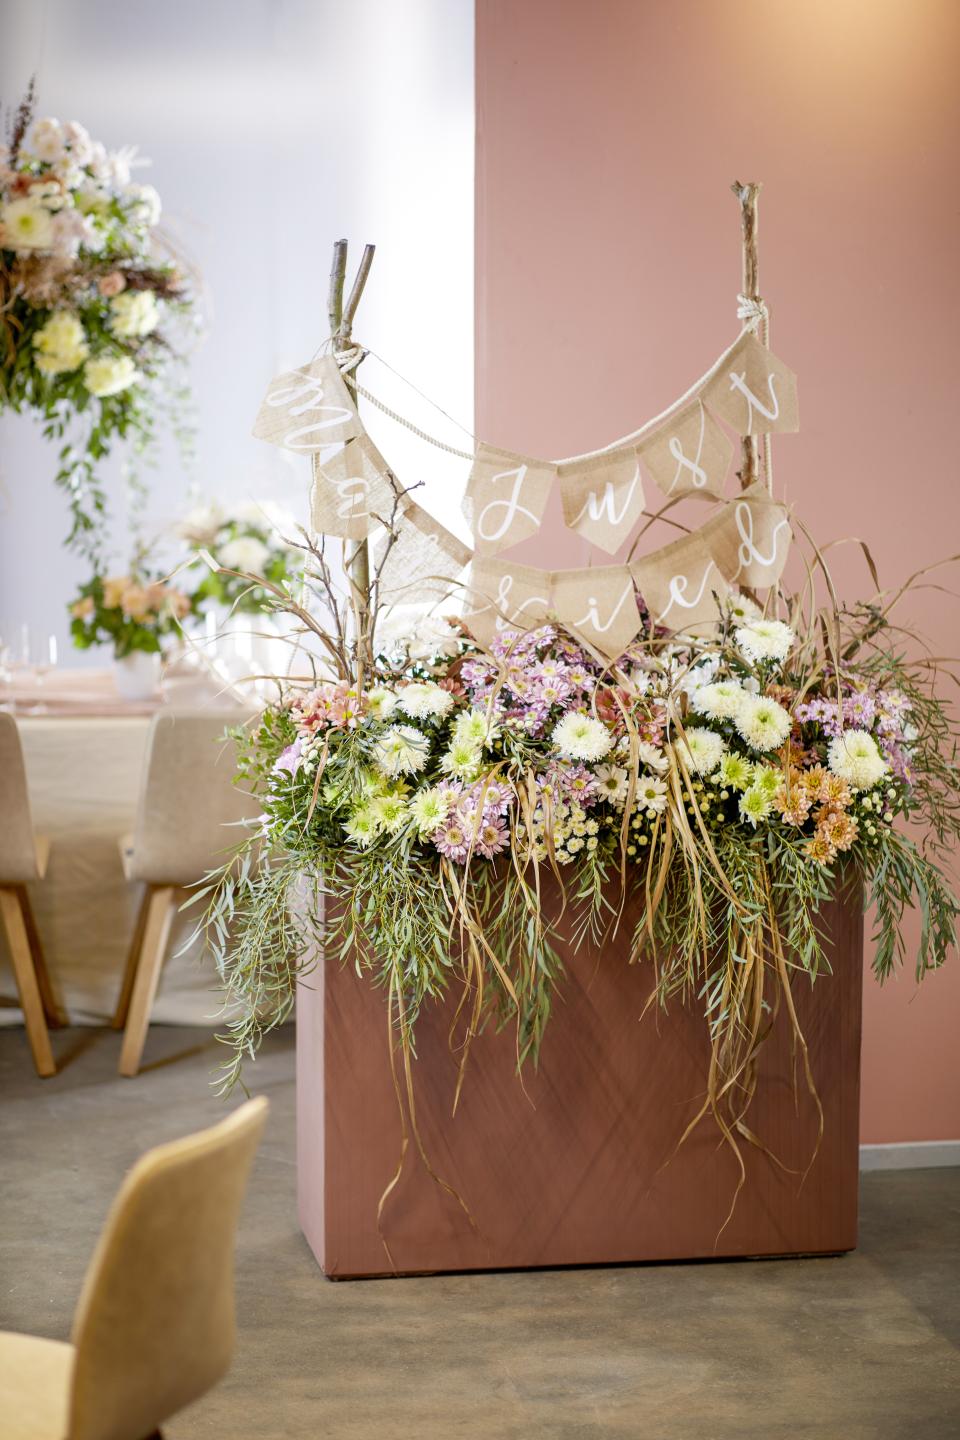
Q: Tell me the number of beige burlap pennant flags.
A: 11